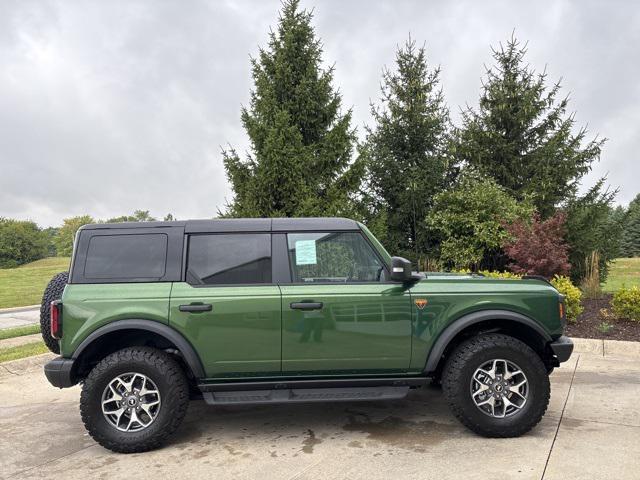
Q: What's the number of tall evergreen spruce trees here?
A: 3